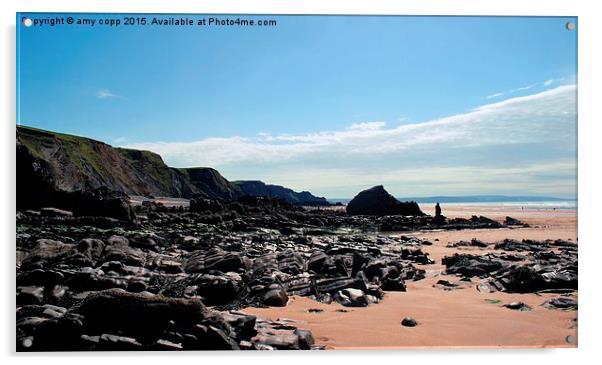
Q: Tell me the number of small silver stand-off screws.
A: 4